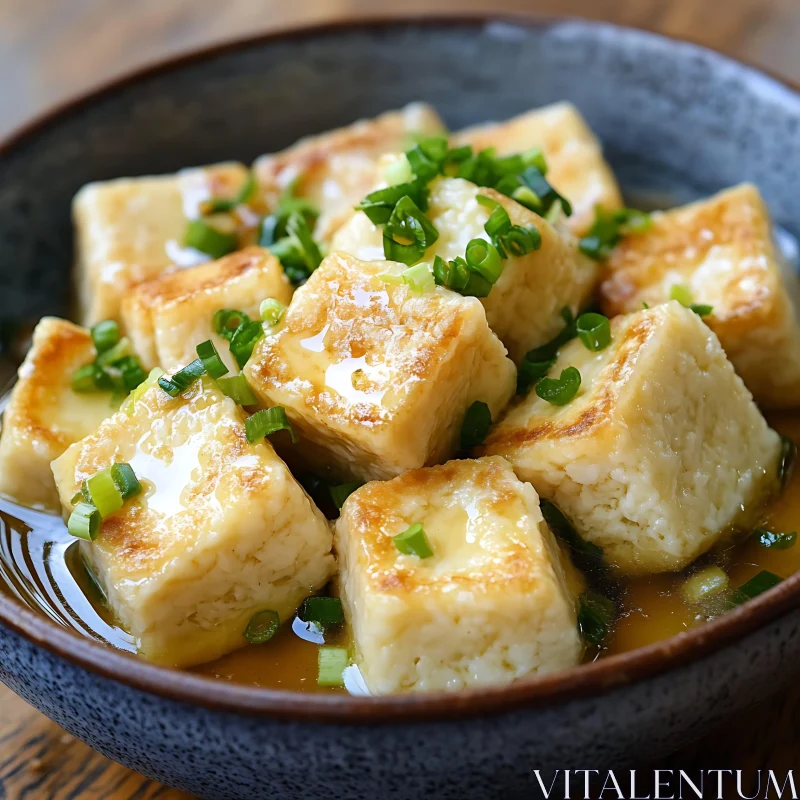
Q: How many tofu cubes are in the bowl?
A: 11